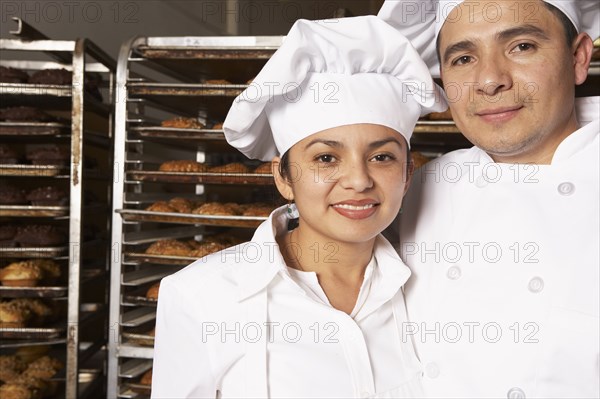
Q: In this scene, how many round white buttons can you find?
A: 6